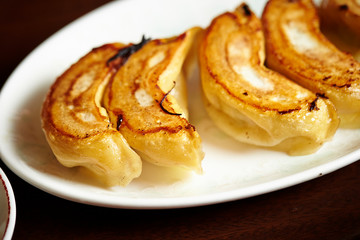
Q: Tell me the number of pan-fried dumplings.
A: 5